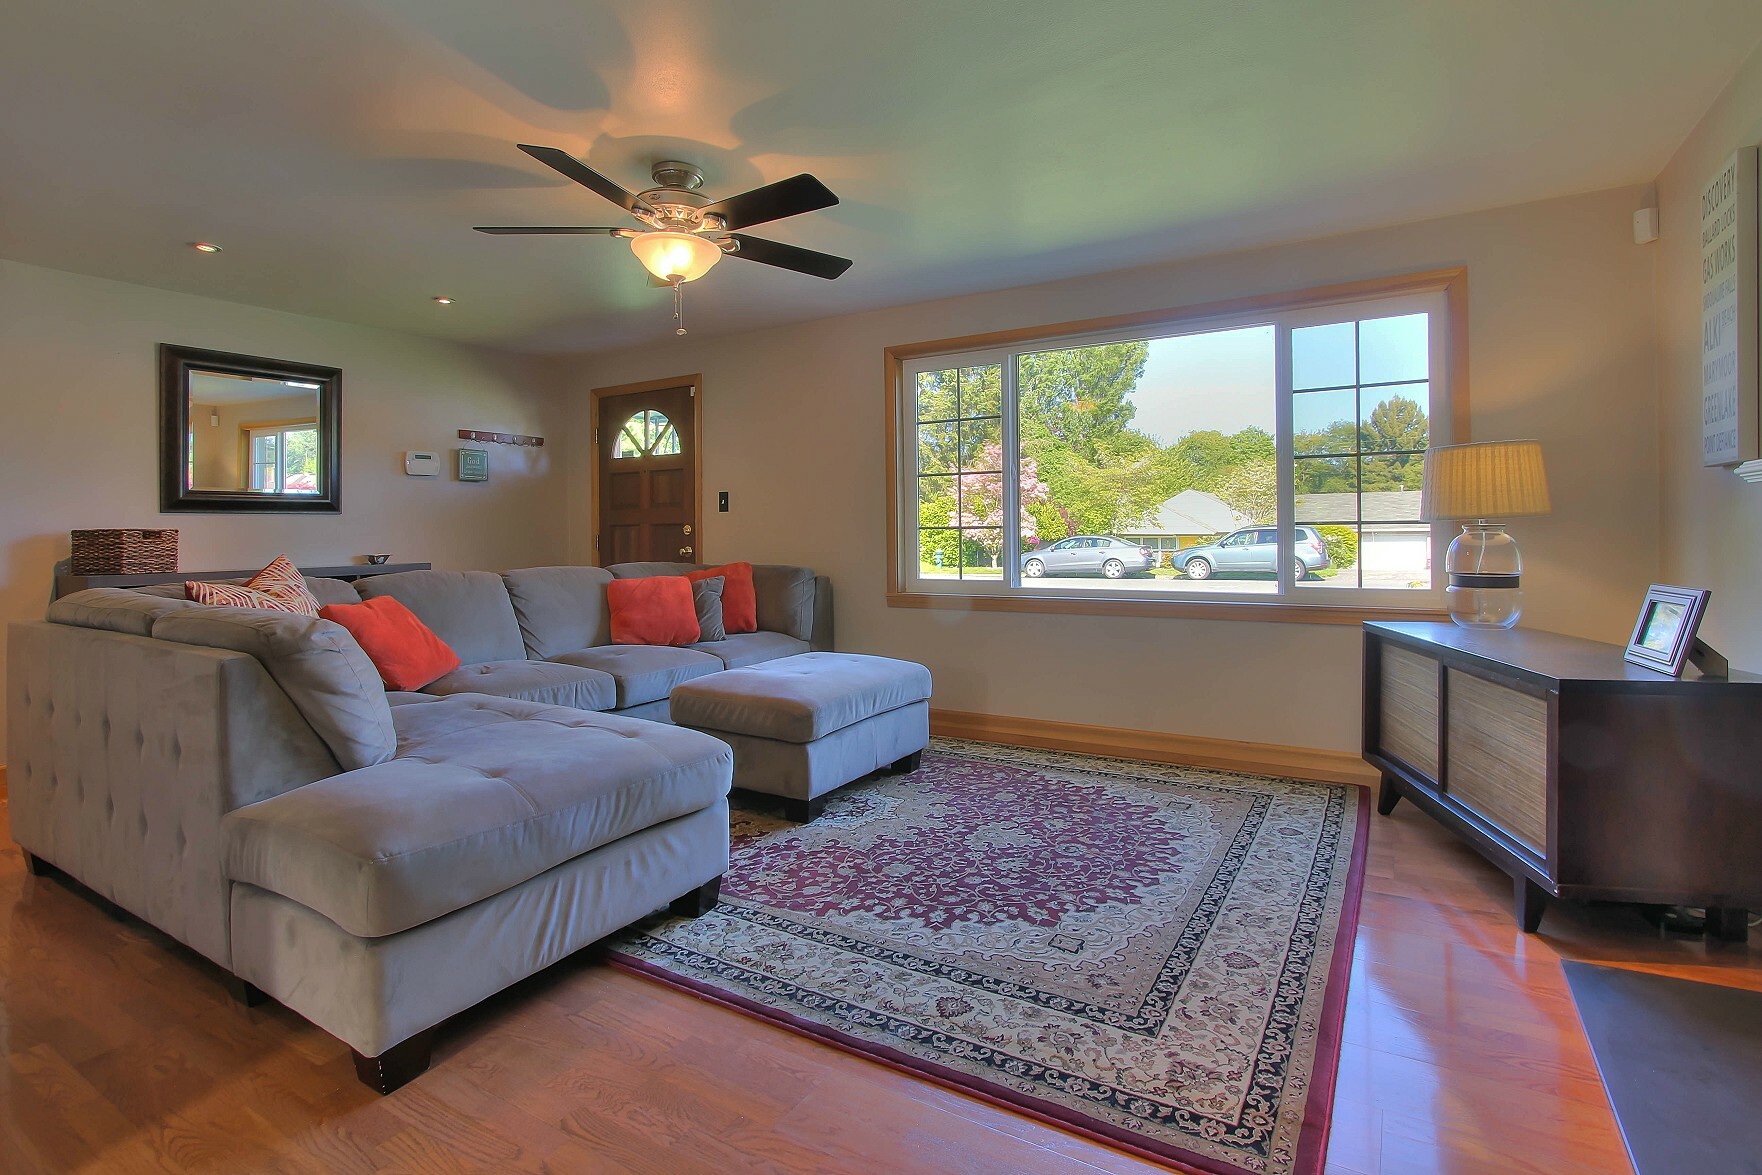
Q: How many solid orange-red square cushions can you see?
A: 3